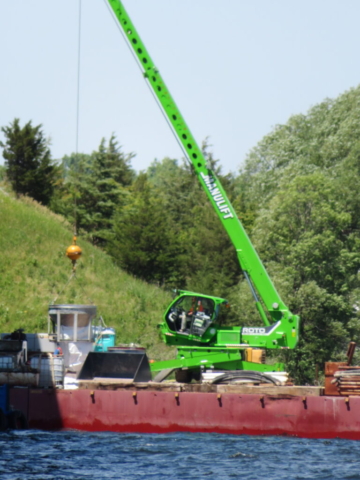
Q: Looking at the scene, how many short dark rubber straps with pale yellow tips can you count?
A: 7